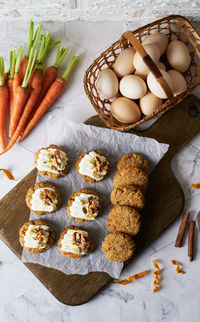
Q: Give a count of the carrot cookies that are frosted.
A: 6